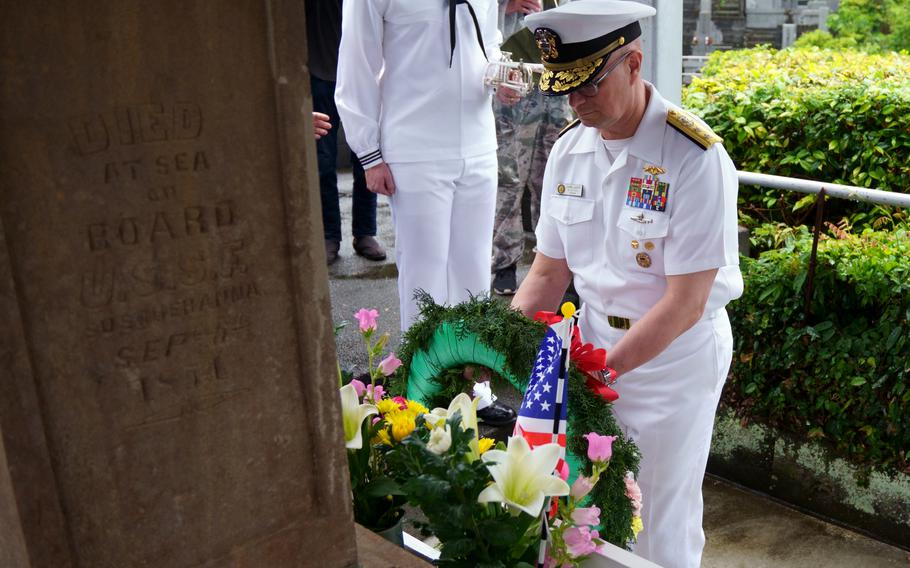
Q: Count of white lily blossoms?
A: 3